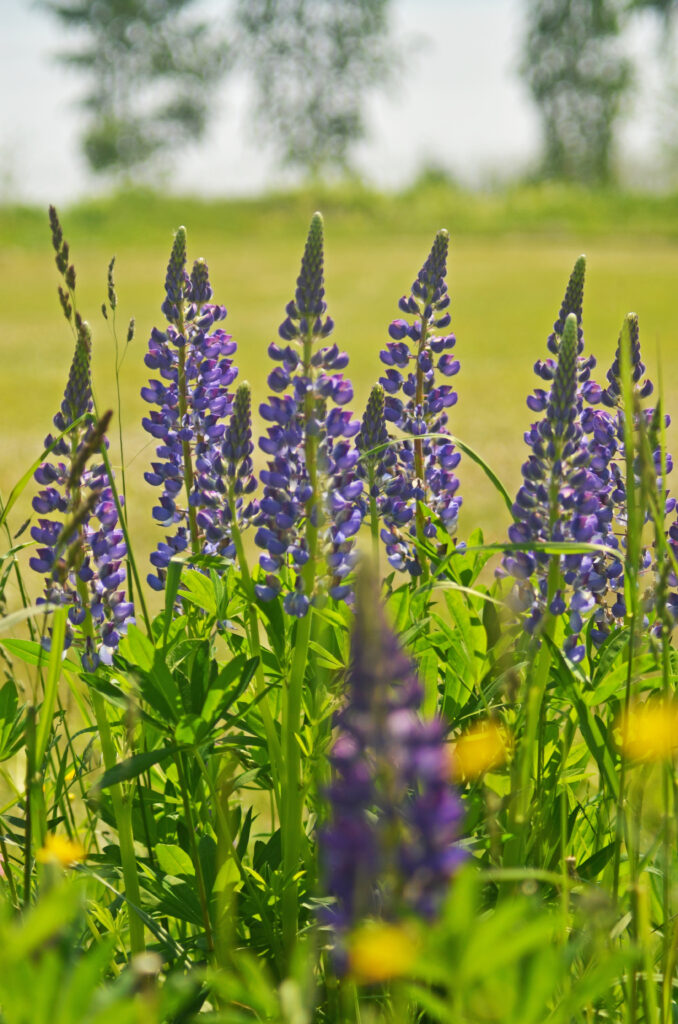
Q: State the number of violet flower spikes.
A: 11